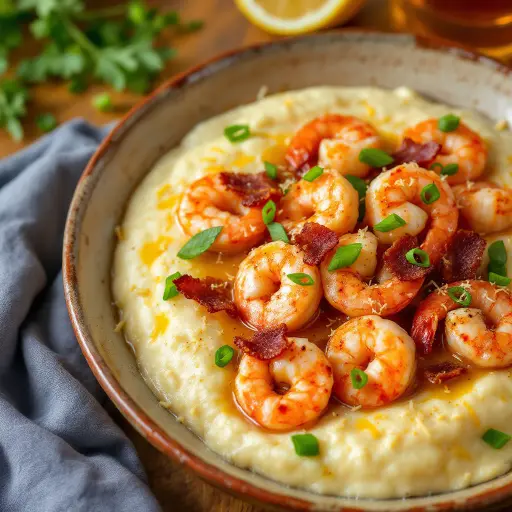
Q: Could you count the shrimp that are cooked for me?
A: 11